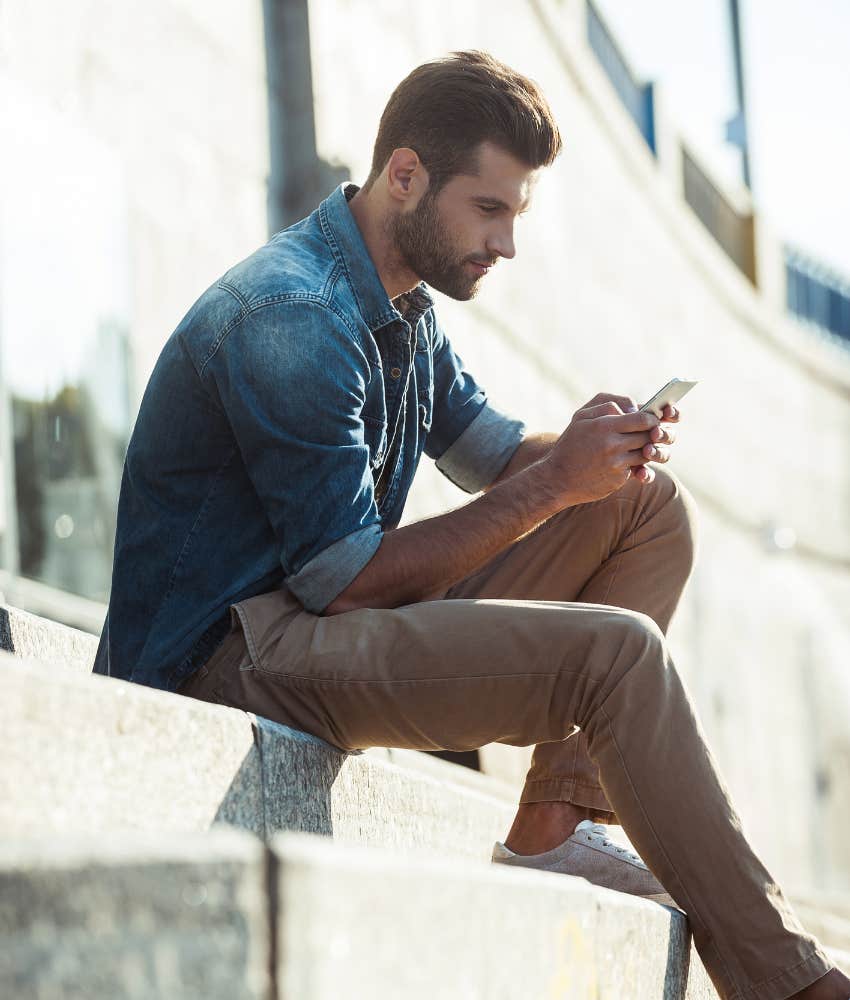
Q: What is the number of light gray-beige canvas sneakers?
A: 1